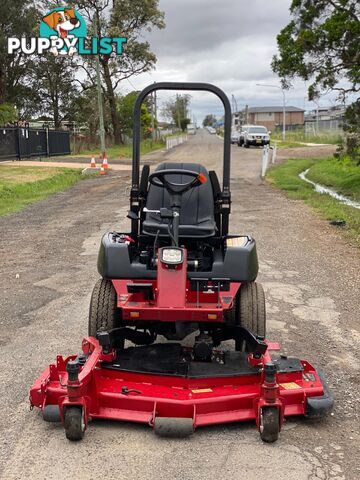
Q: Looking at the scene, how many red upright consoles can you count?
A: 1